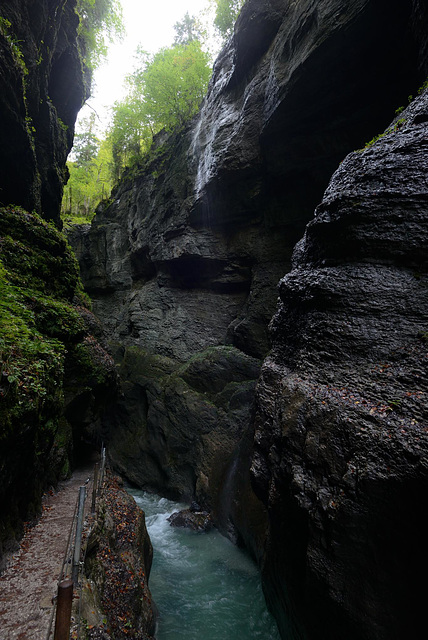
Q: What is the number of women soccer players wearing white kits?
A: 0